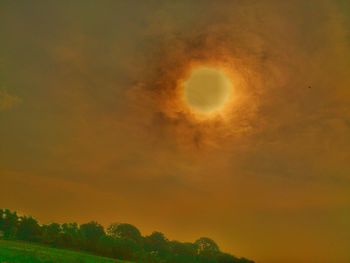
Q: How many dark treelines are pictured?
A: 1